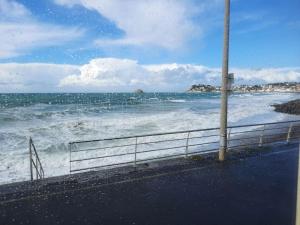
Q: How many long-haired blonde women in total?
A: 0